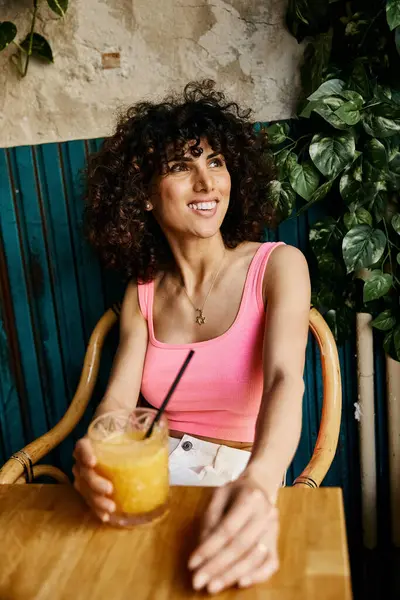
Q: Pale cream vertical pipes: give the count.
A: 2